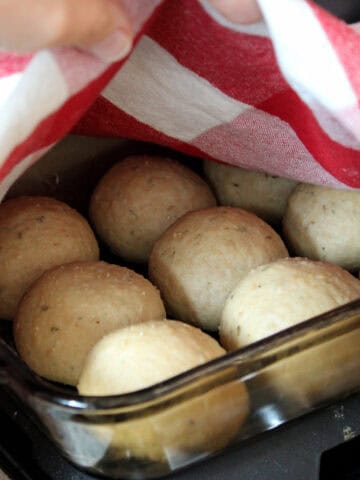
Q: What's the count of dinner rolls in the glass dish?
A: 8